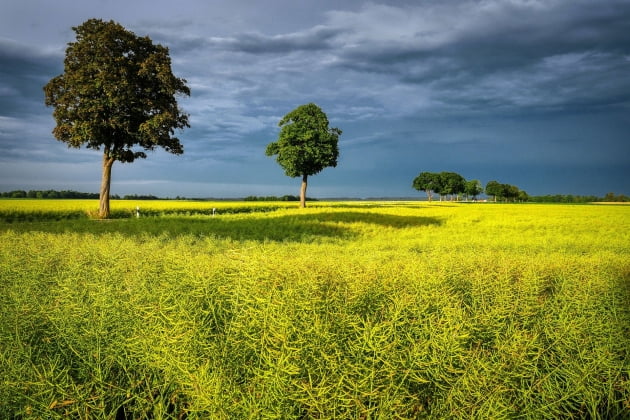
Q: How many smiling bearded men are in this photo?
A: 0